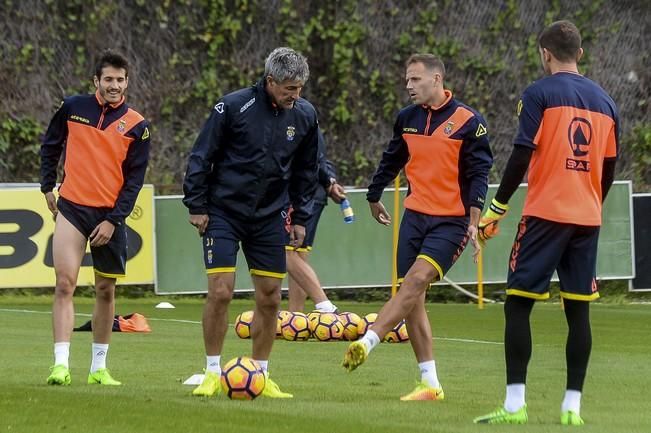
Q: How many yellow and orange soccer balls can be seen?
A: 9